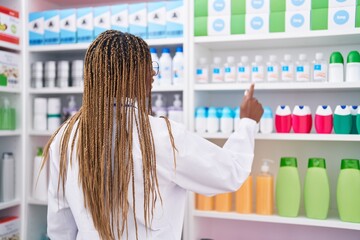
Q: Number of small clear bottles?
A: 9